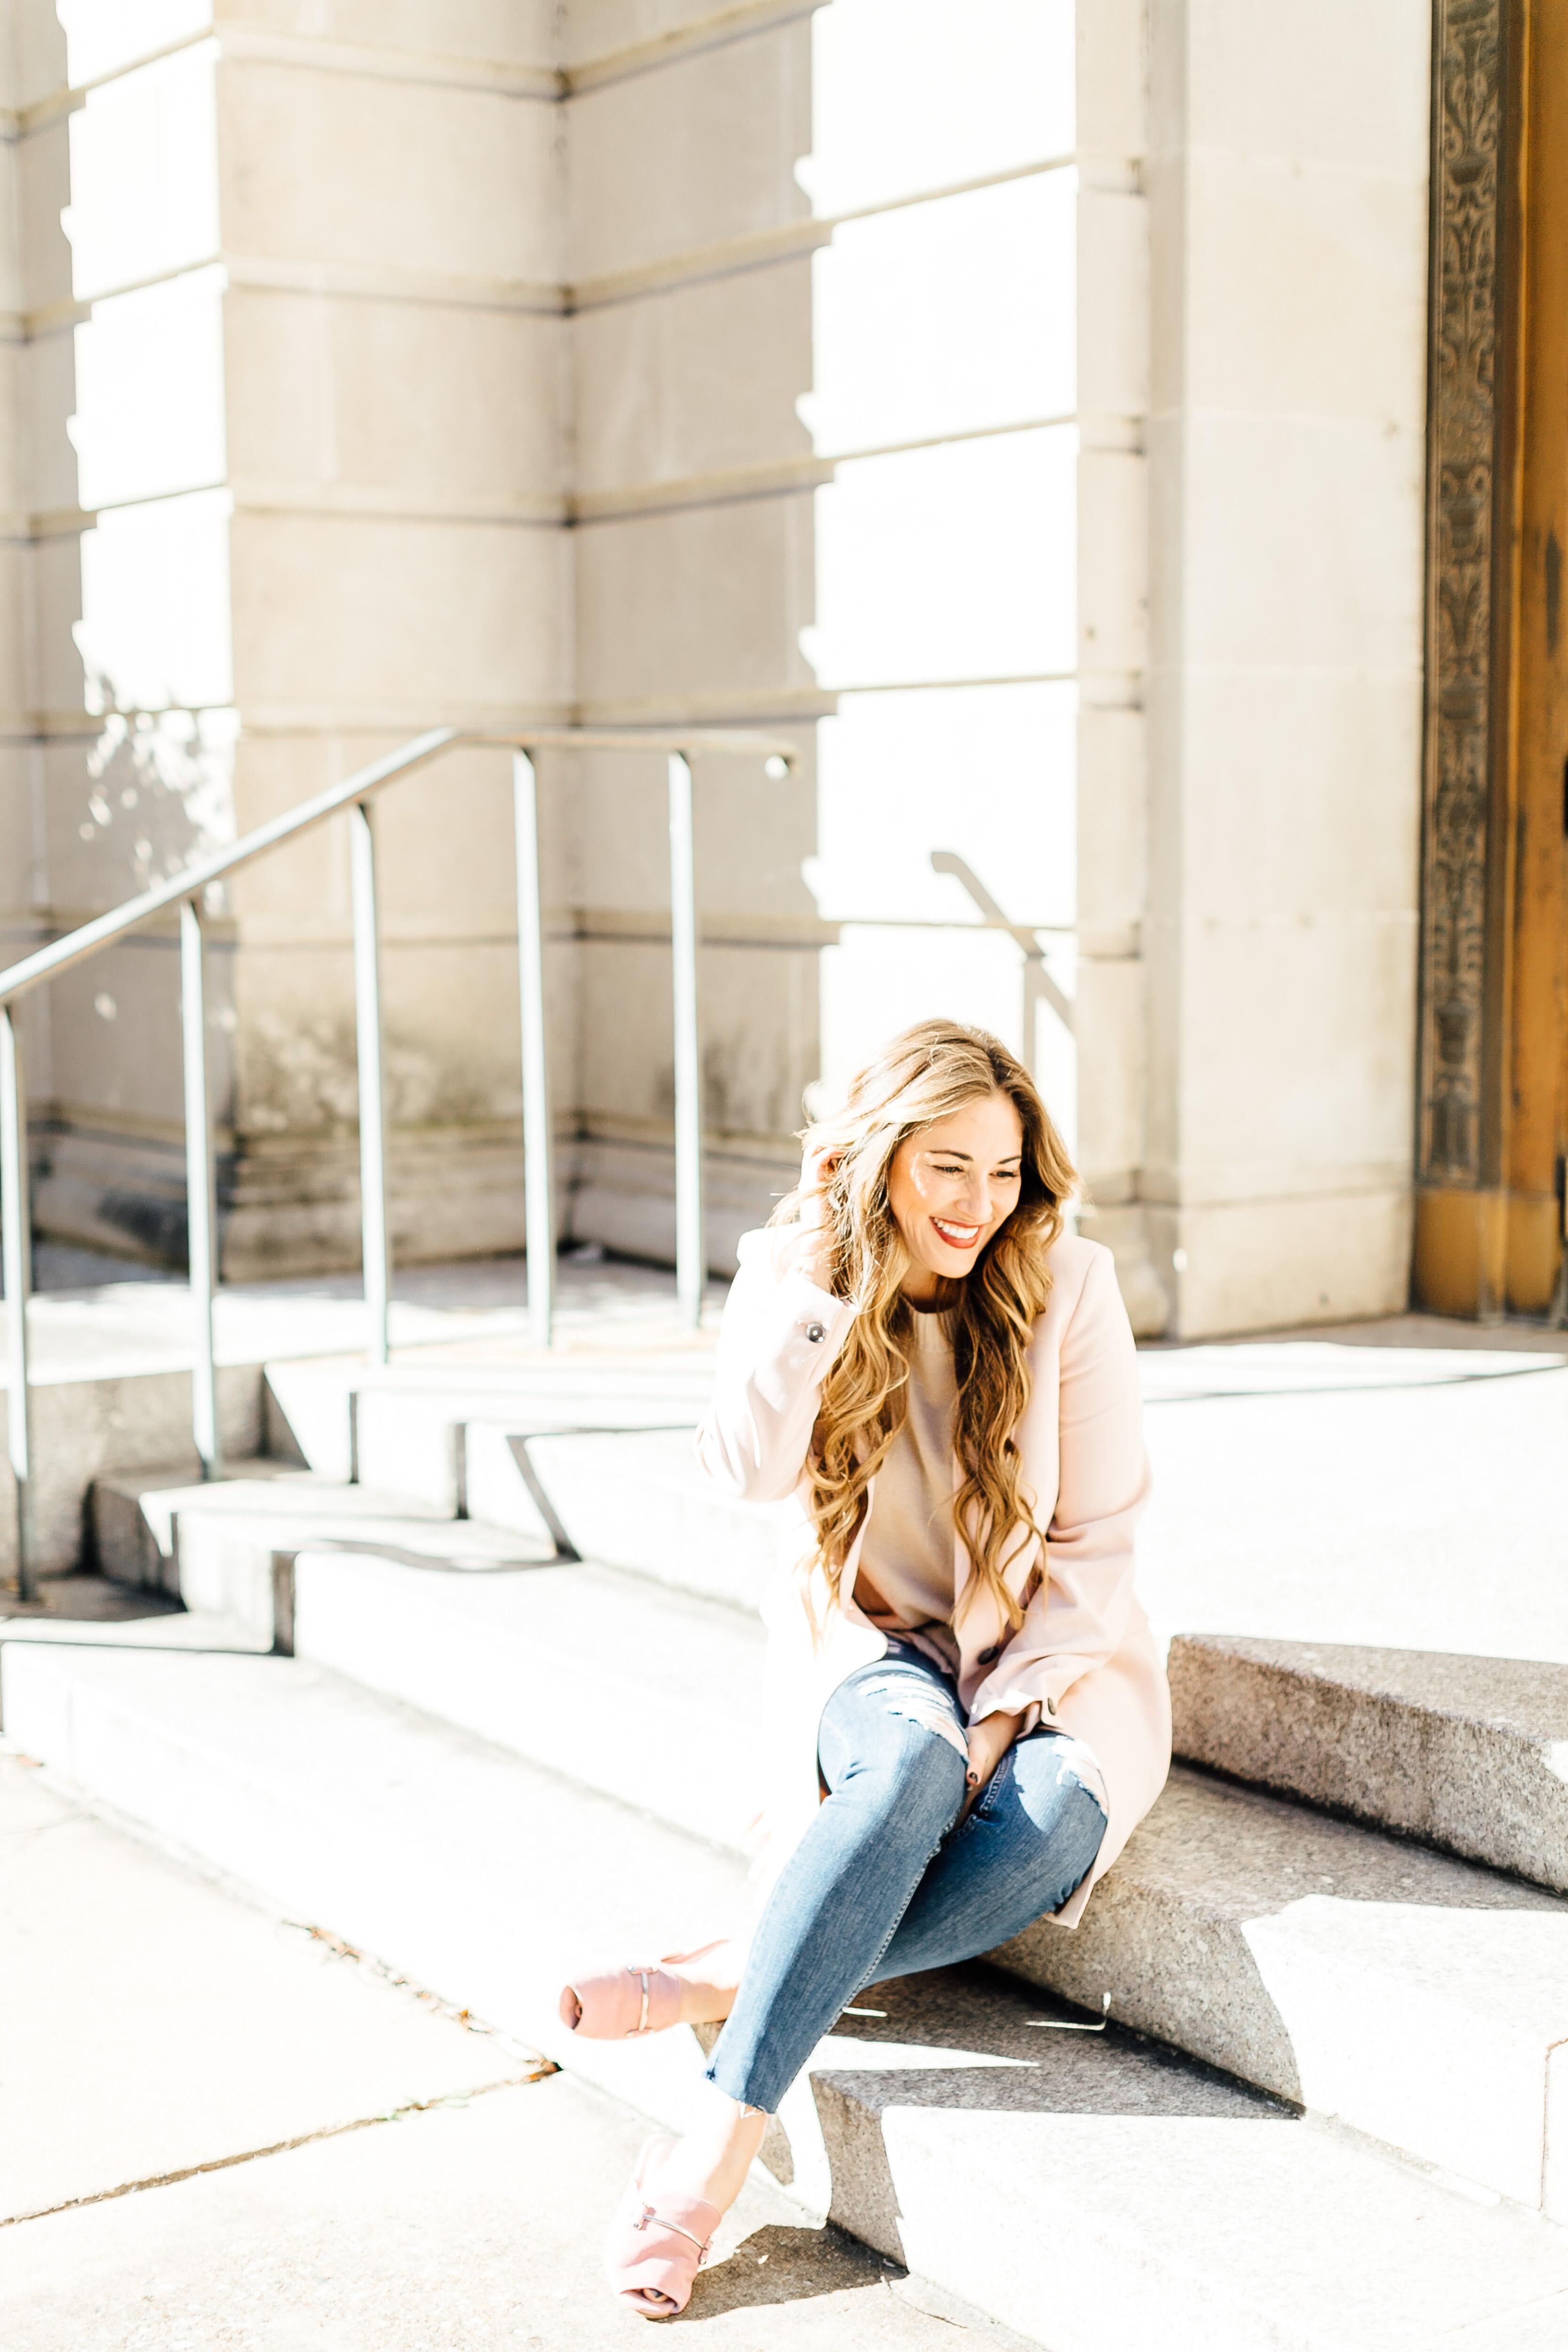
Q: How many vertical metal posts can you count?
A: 5